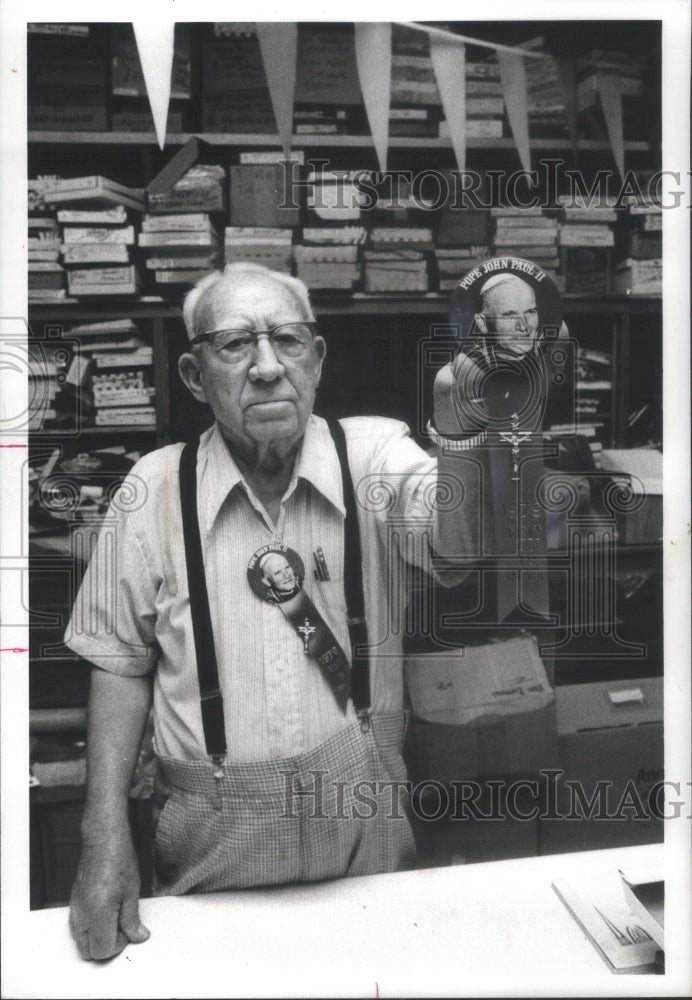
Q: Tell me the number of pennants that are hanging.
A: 7